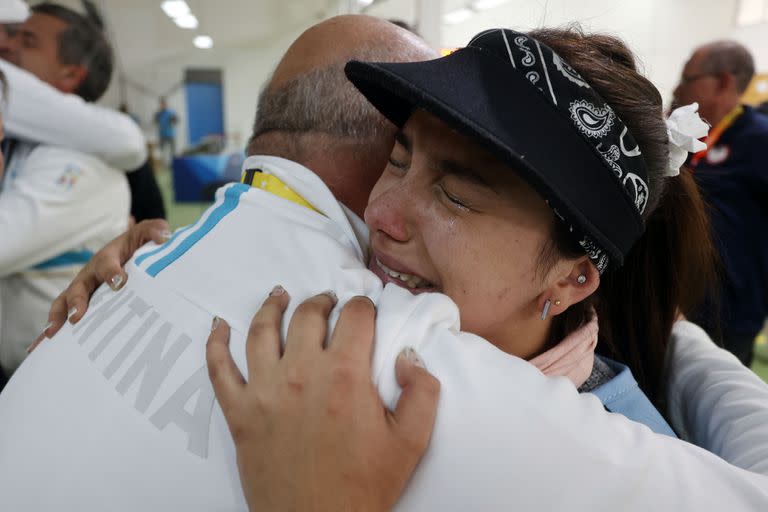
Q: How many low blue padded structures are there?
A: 1